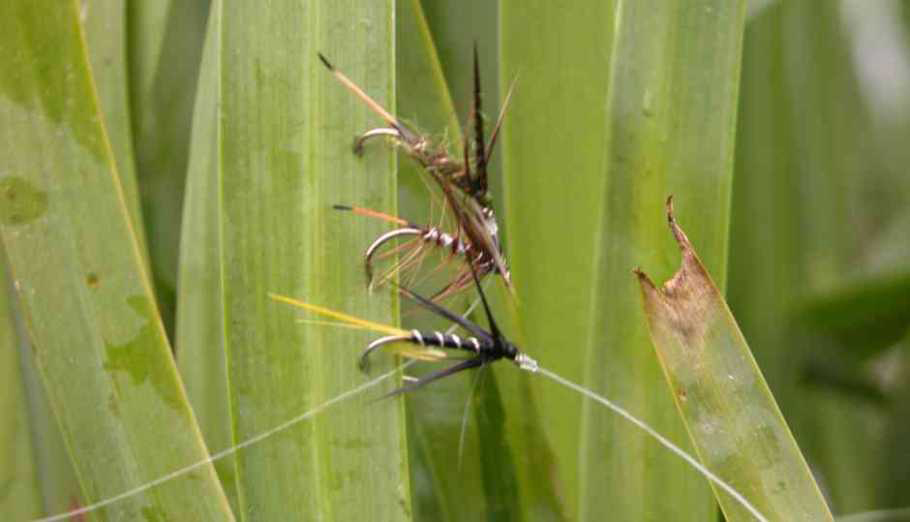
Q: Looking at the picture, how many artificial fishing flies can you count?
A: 3